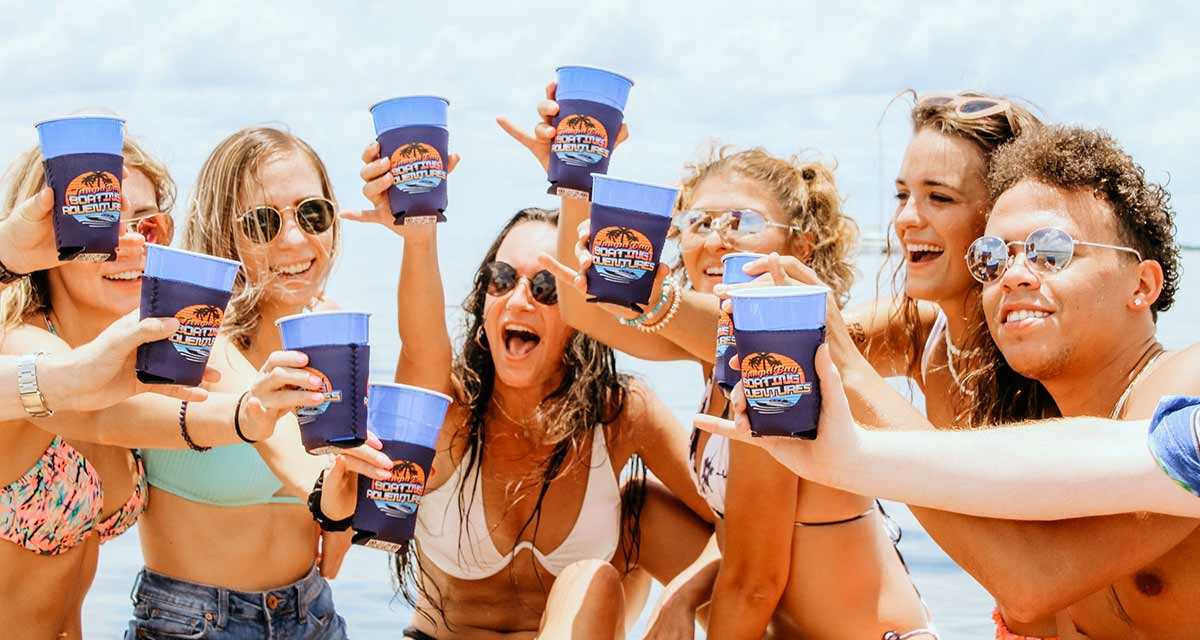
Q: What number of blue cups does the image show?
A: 9